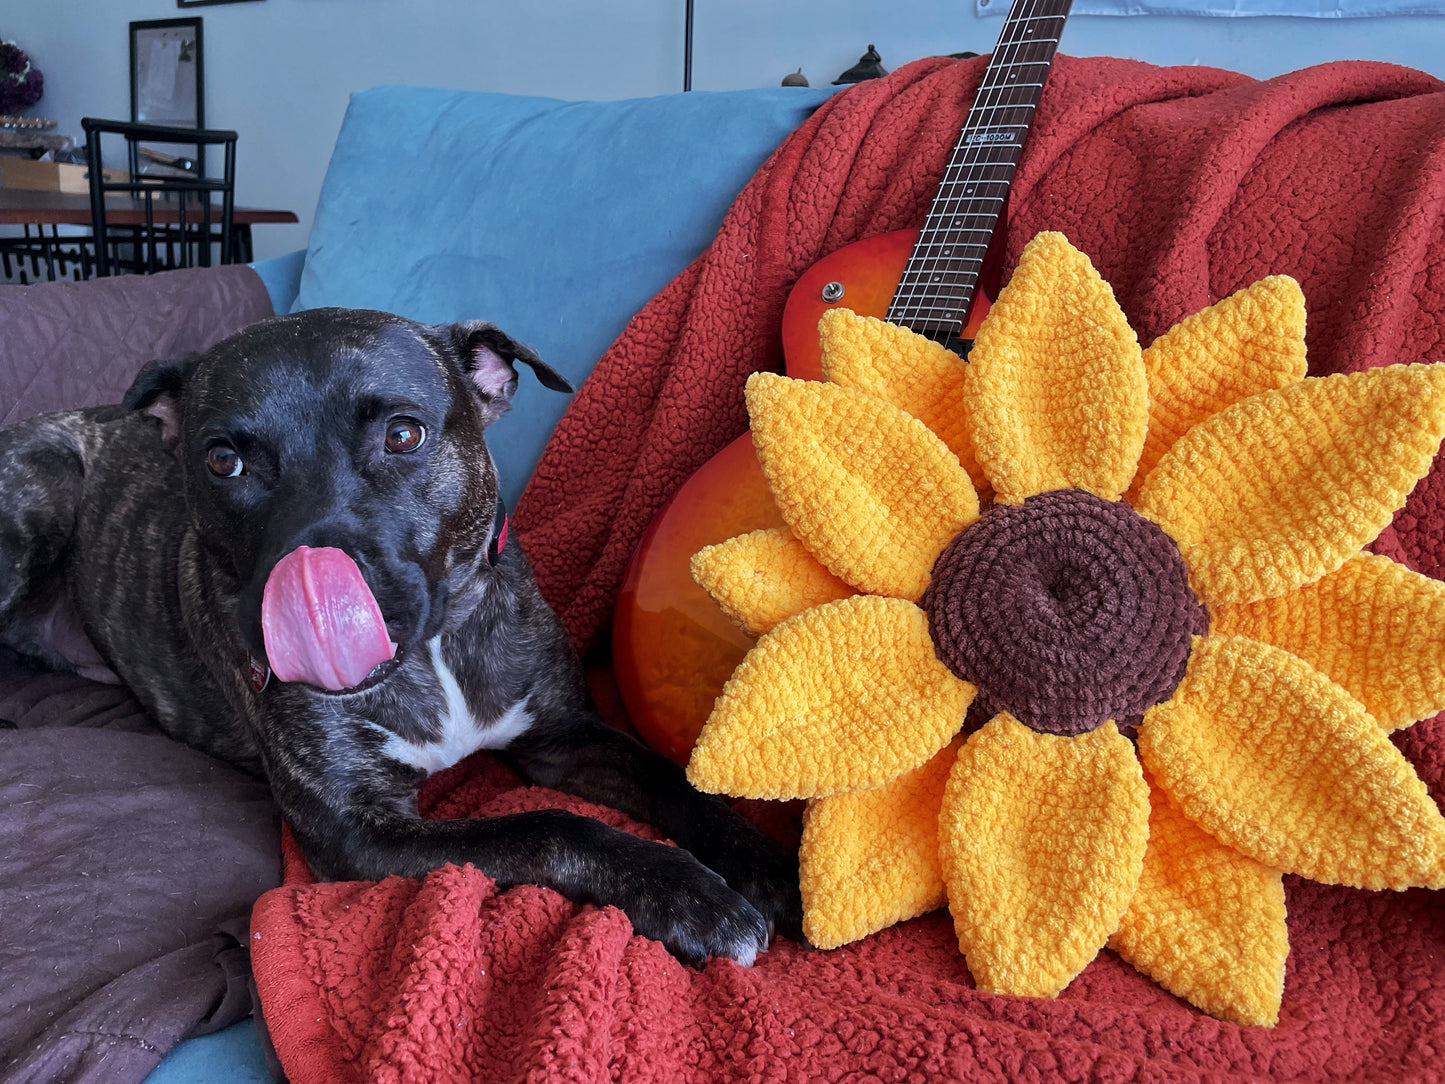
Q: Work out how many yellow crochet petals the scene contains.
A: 12